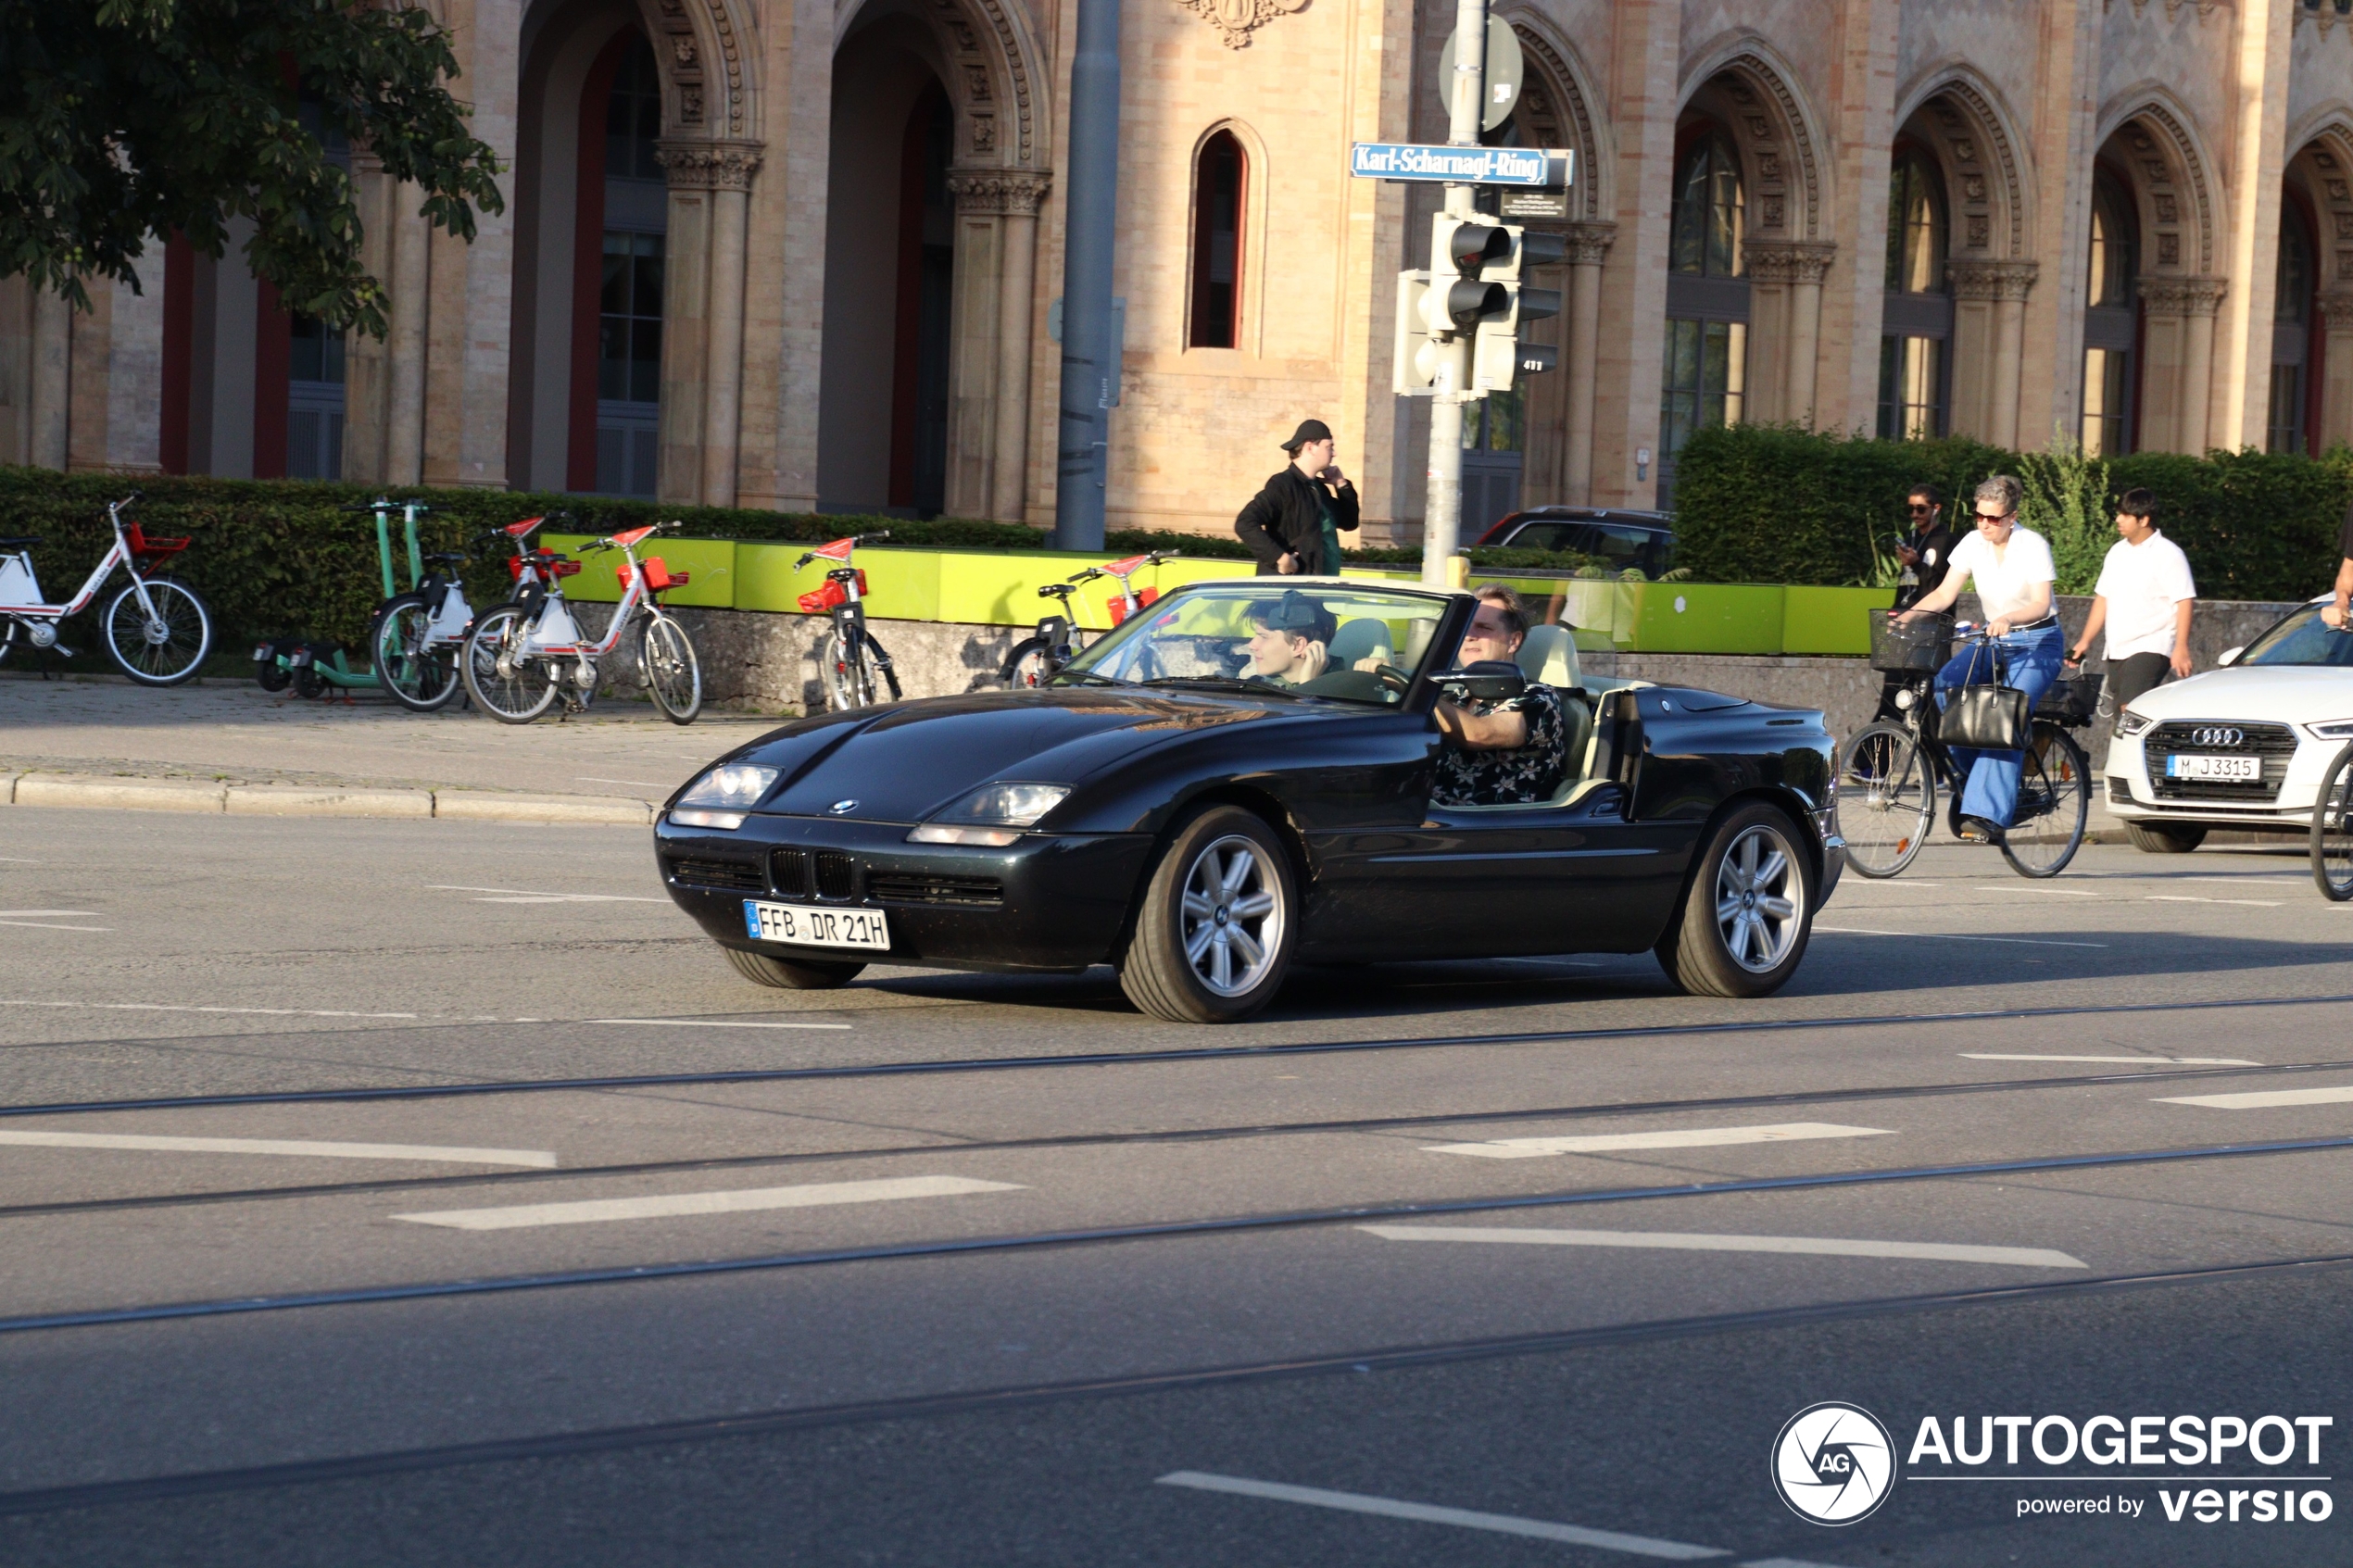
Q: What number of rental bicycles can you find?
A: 5